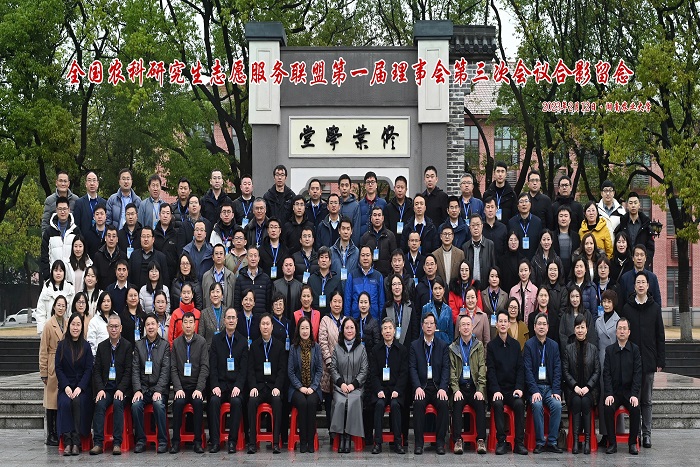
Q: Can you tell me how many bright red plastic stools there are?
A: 15